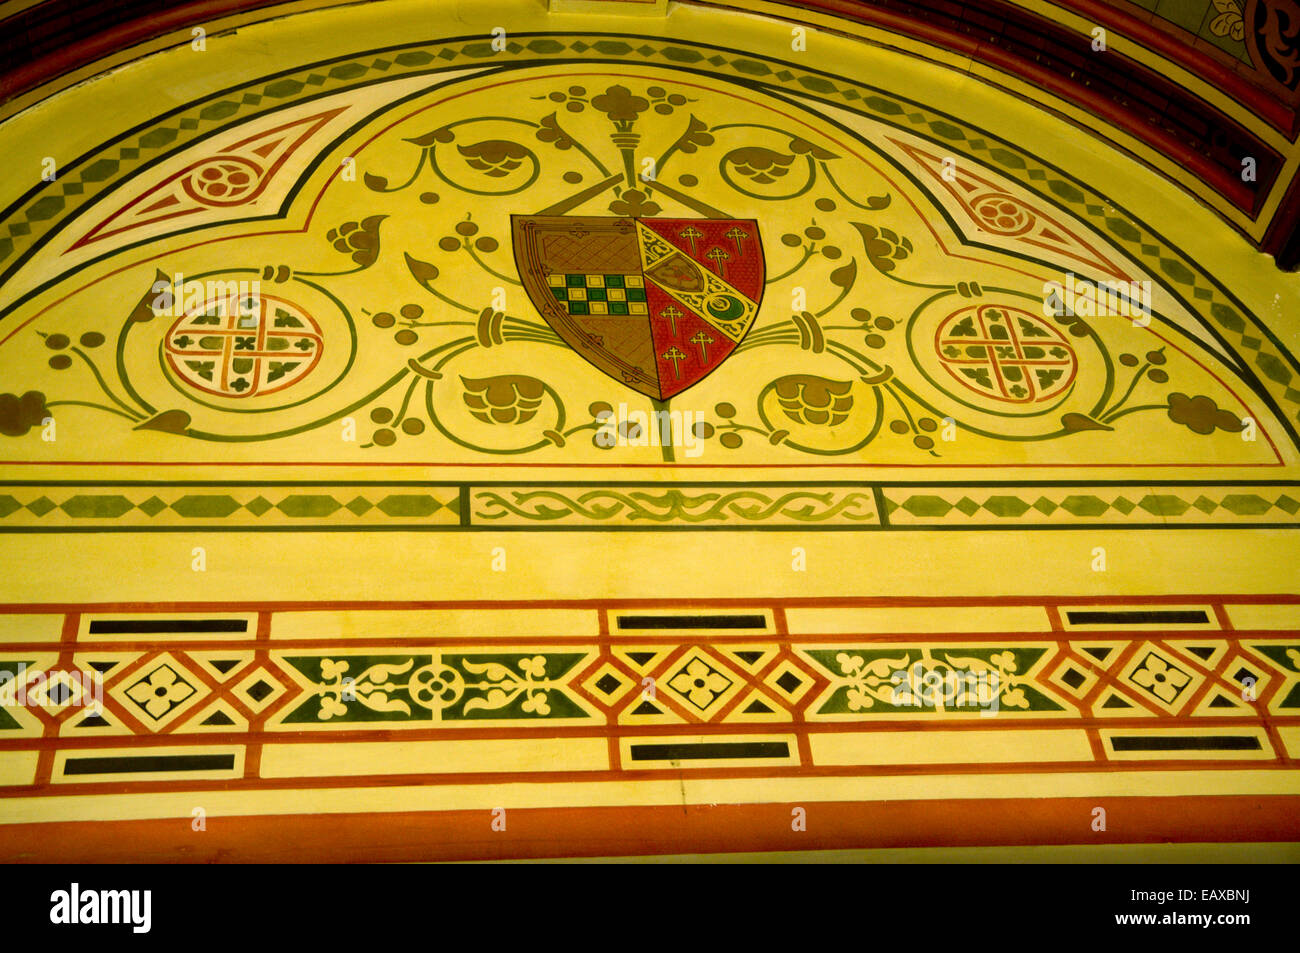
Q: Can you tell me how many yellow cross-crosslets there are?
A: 6